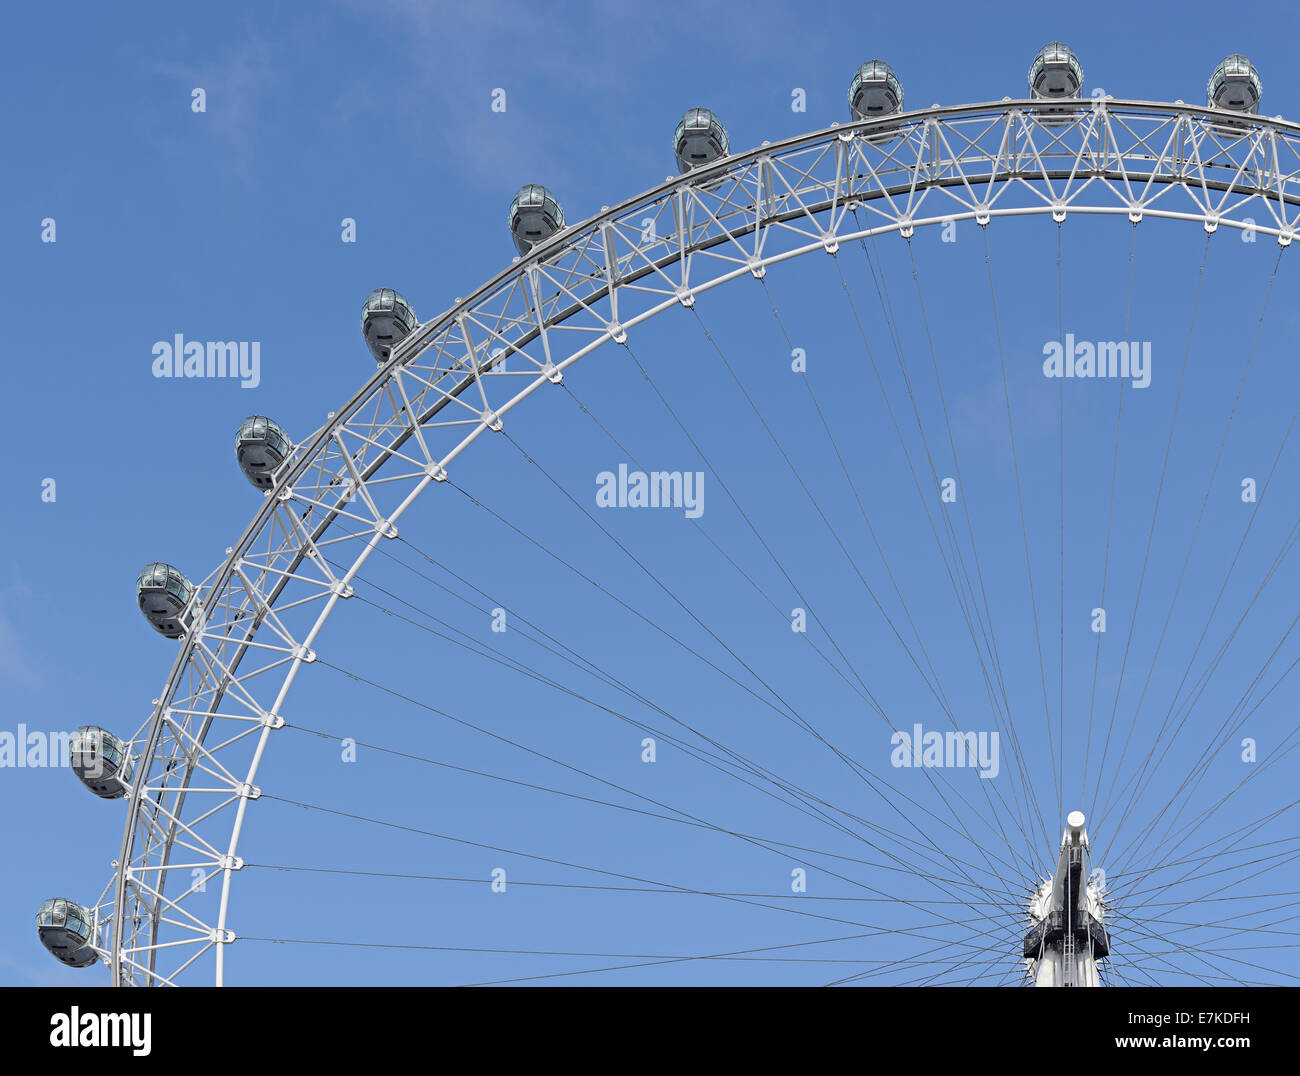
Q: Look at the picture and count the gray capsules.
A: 10